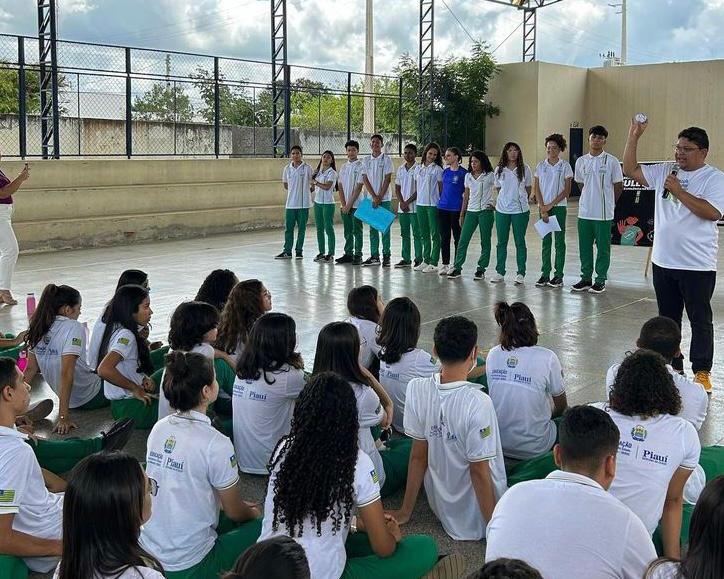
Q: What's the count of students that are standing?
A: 11